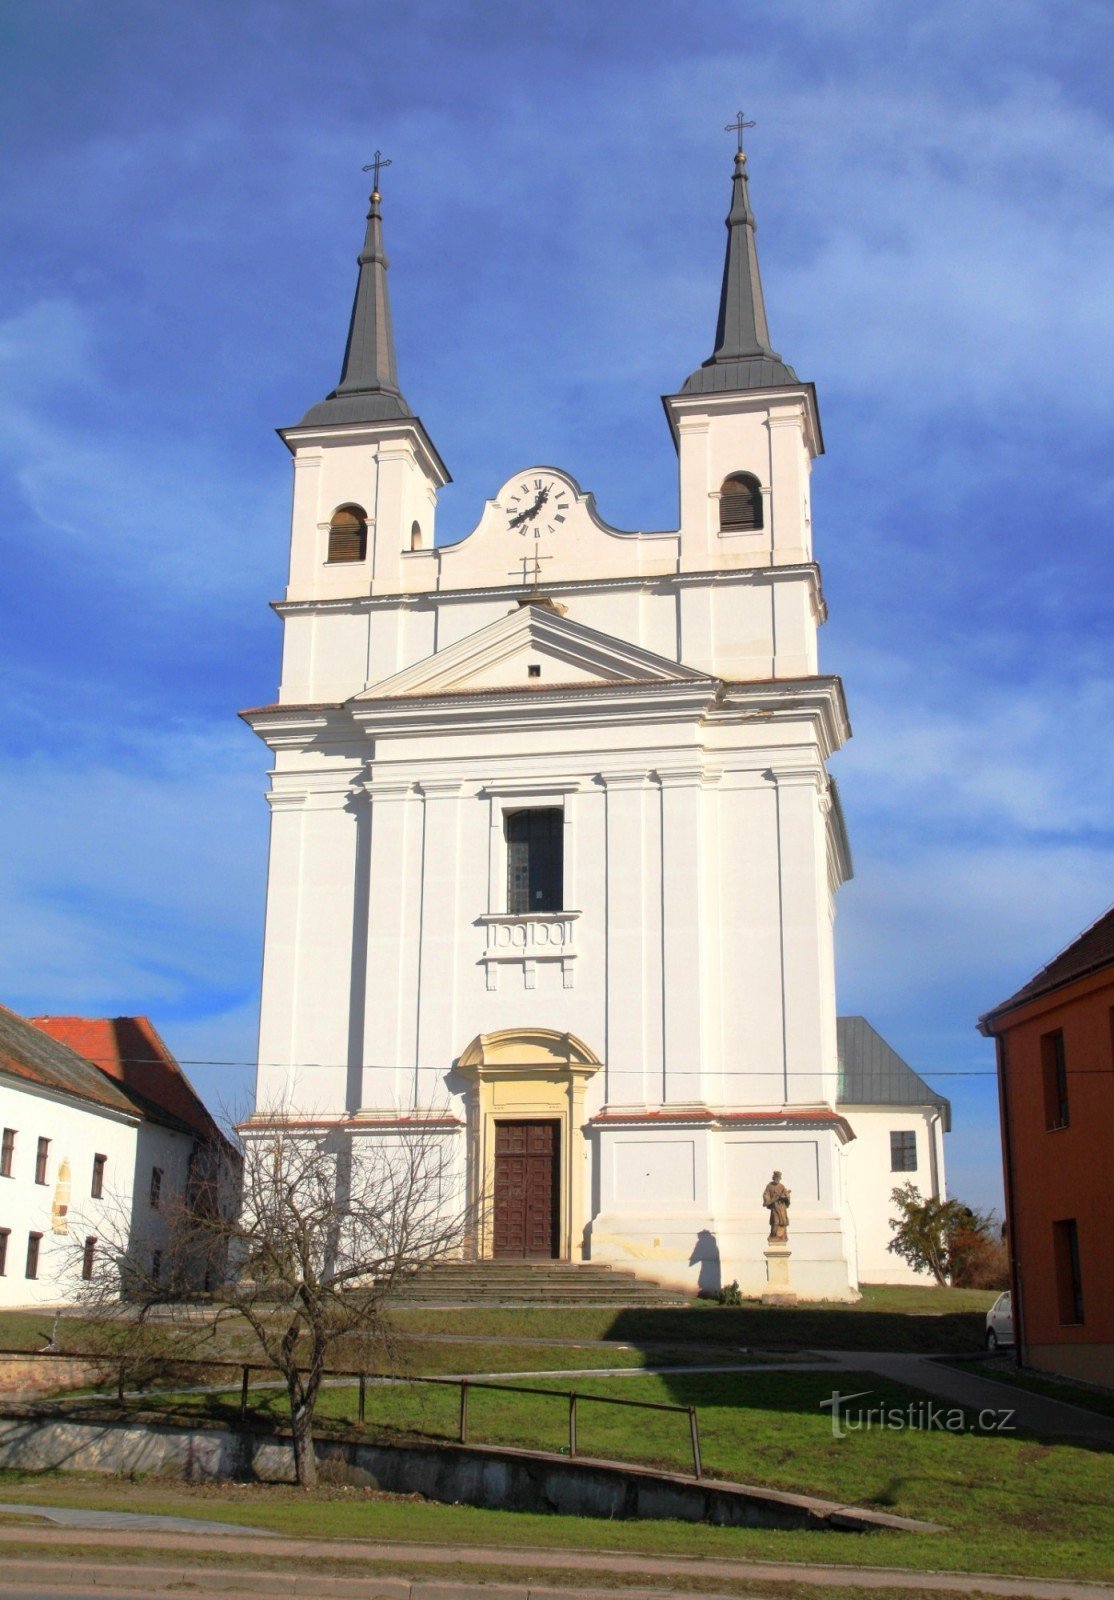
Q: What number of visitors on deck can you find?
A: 0